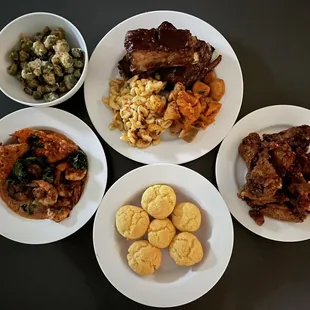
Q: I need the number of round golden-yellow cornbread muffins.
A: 6